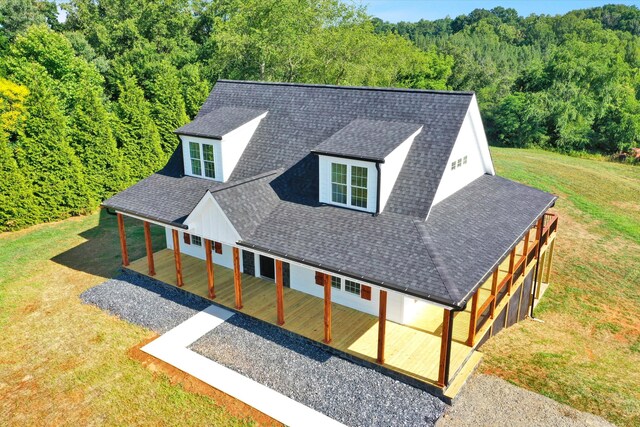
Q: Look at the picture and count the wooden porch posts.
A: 14